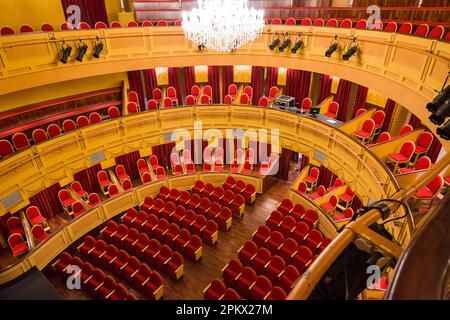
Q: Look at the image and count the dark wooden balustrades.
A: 1